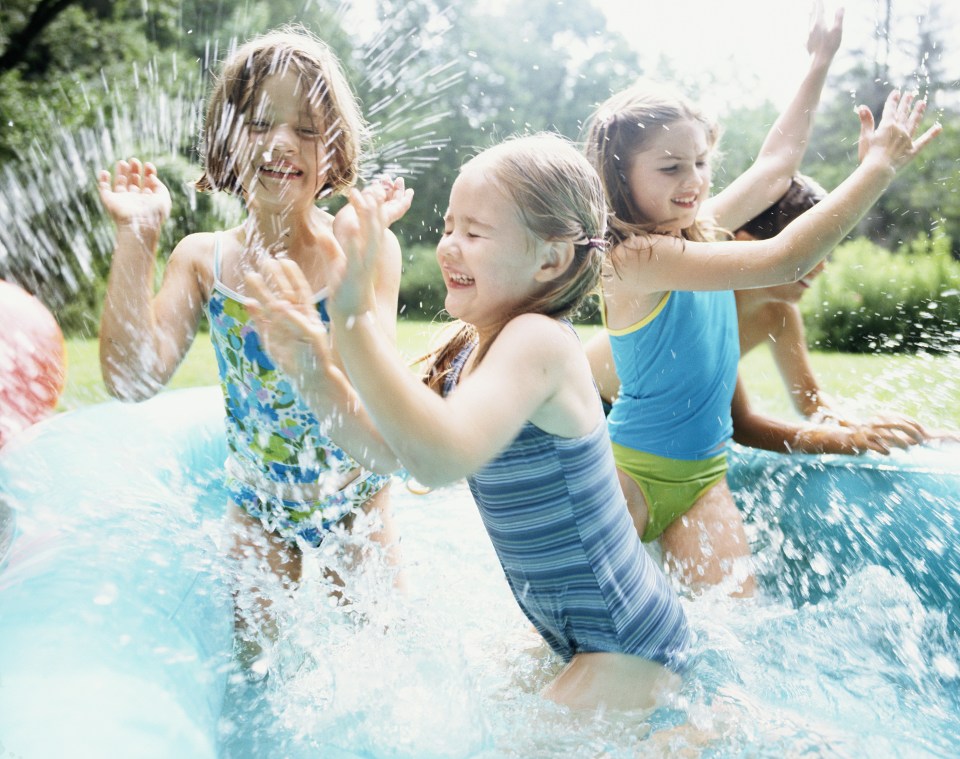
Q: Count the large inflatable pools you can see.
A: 1